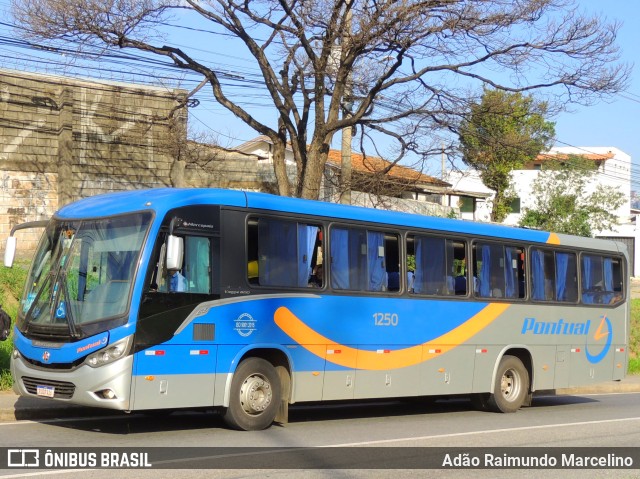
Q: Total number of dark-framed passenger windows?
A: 6